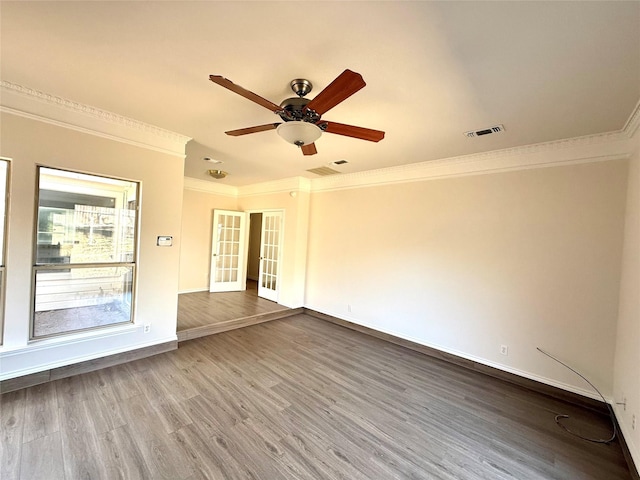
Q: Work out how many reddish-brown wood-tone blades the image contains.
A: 5